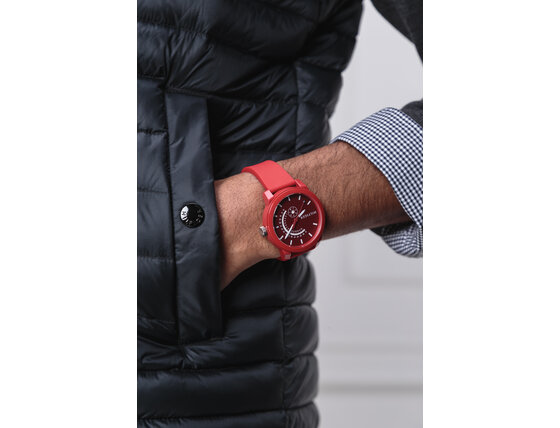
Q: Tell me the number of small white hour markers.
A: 11